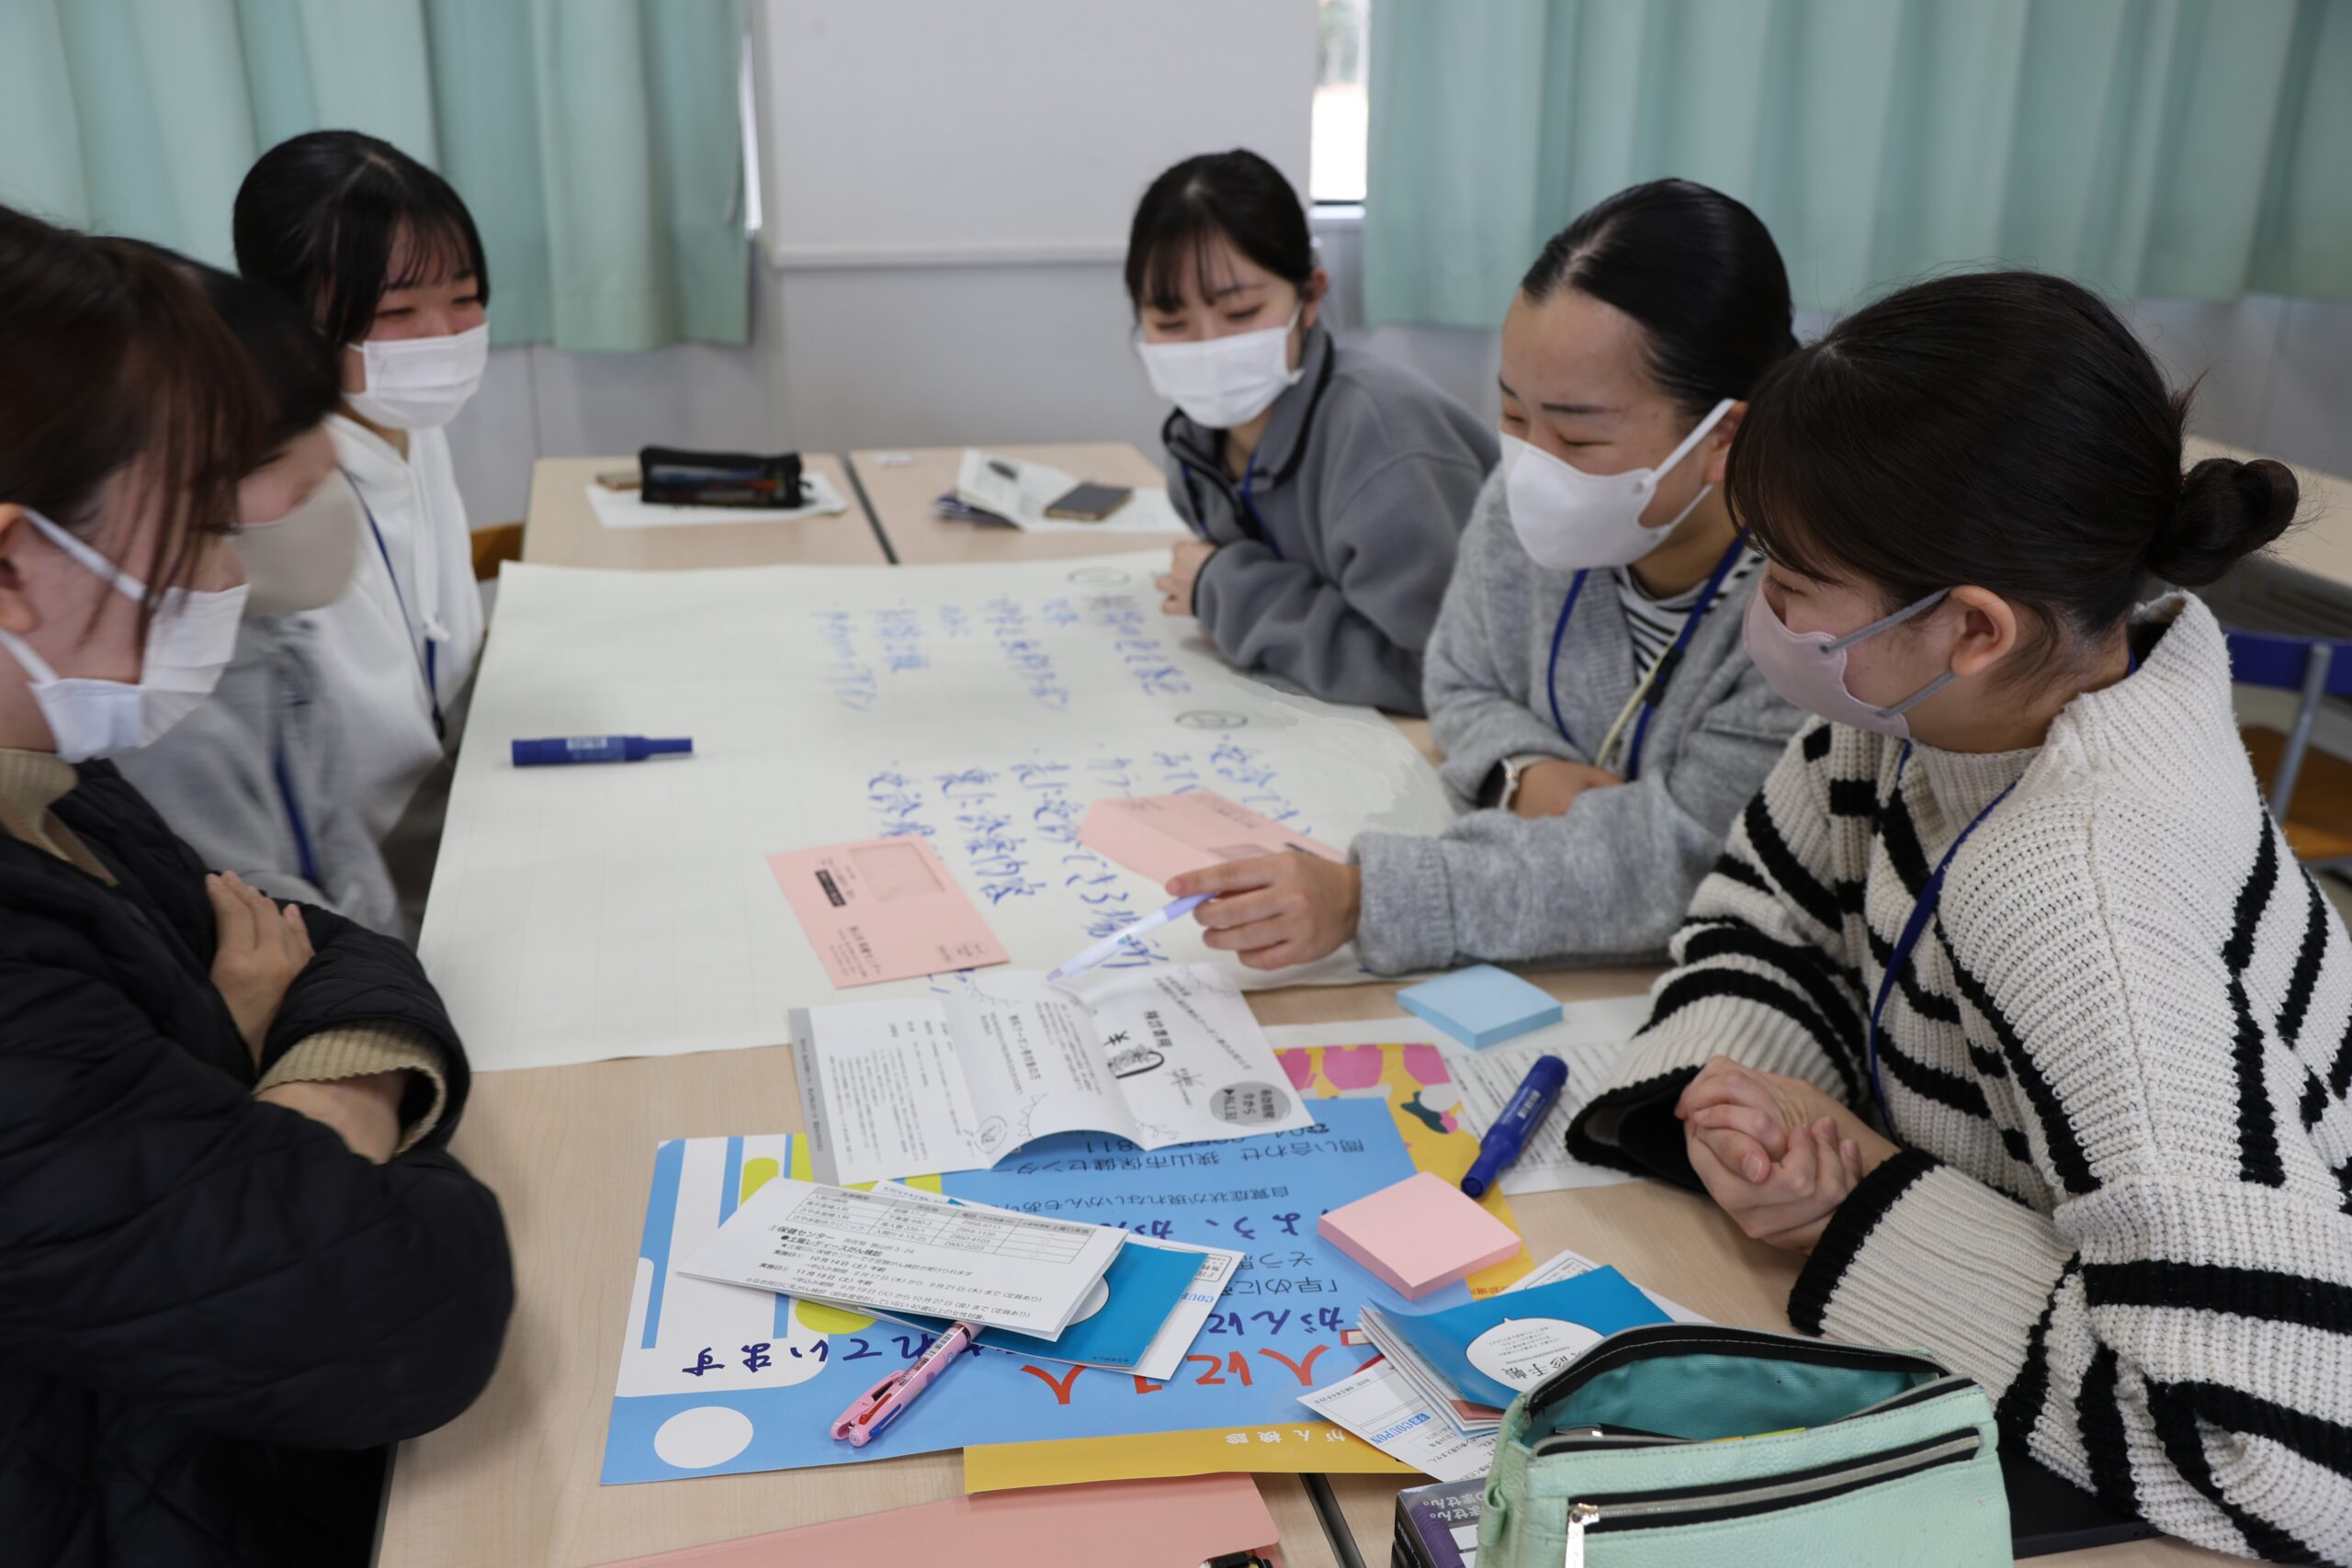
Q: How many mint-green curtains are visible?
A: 2